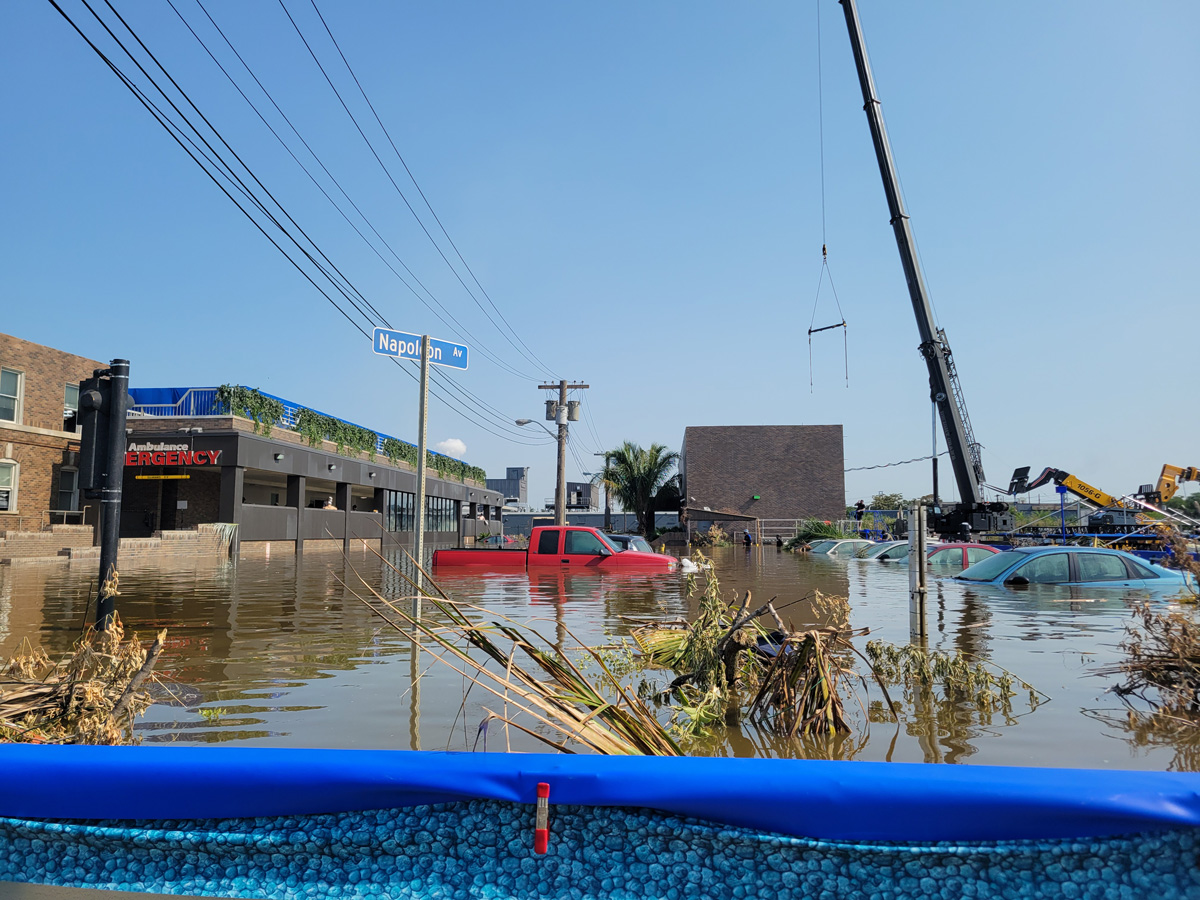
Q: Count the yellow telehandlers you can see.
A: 2